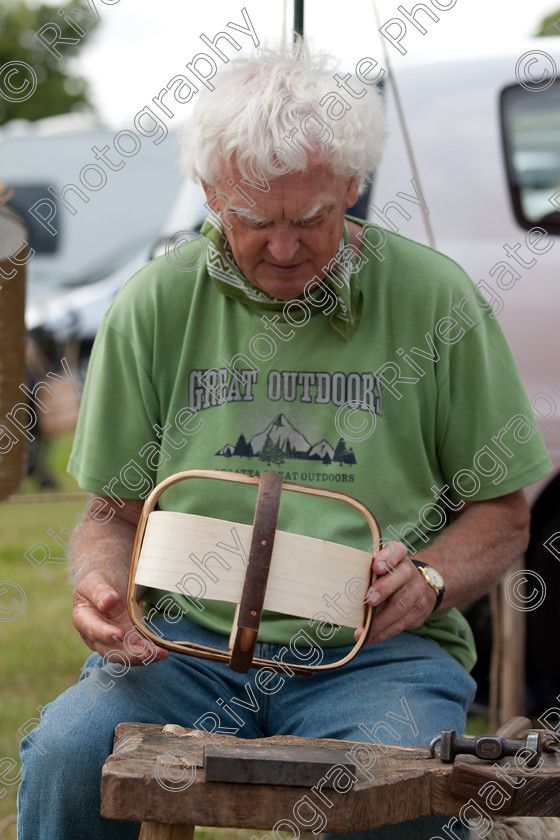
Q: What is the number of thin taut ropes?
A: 2